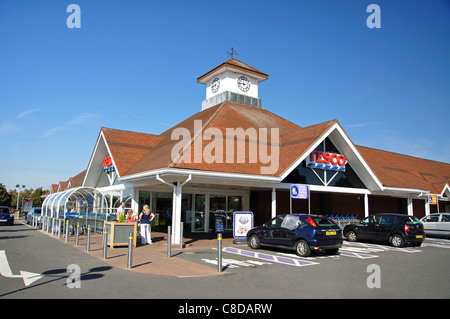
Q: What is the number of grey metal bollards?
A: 15